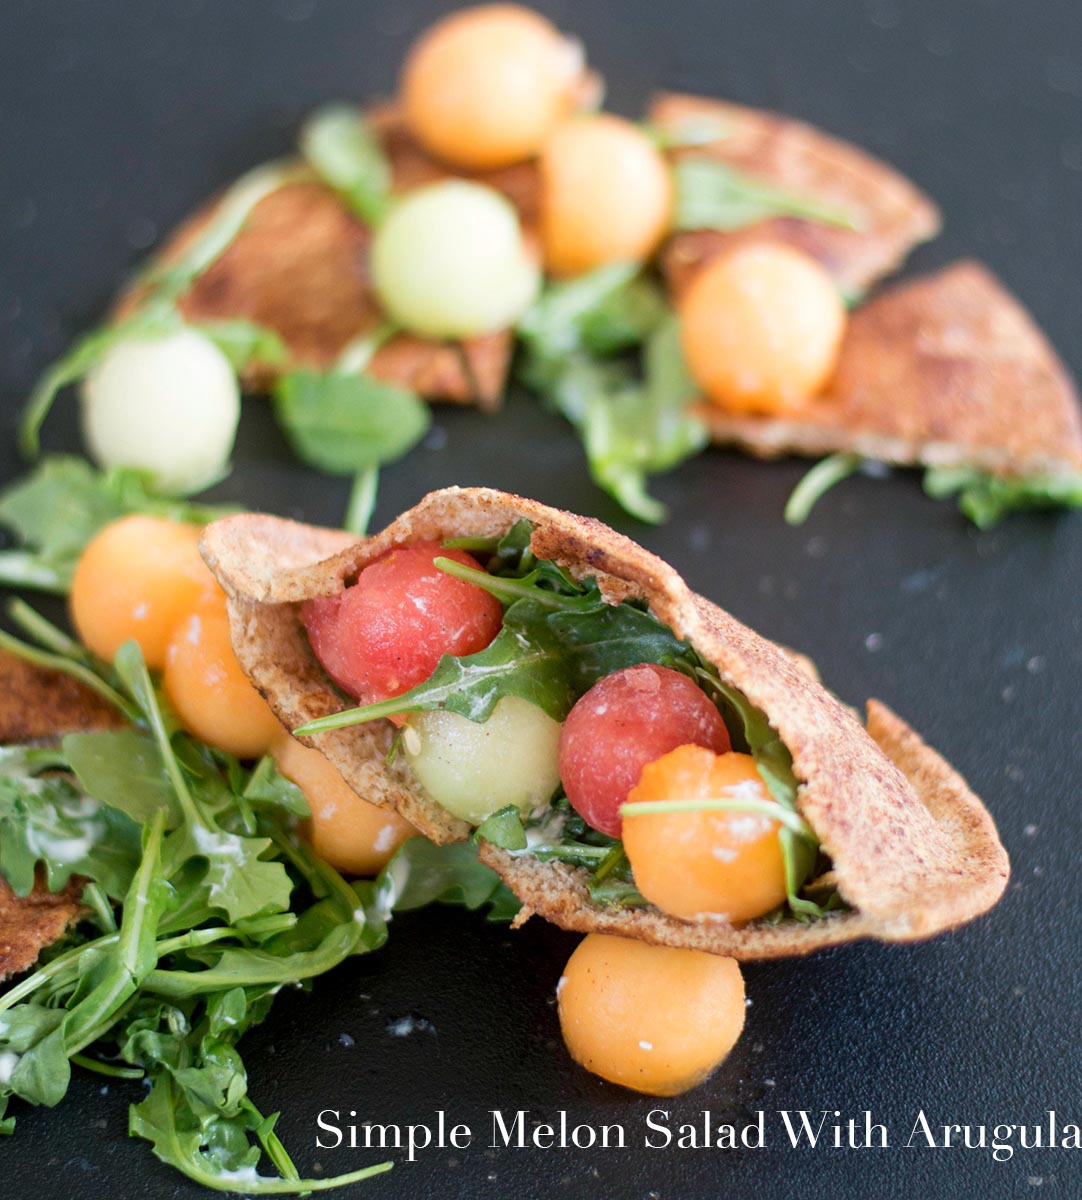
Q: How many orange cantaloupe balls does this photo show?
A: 8